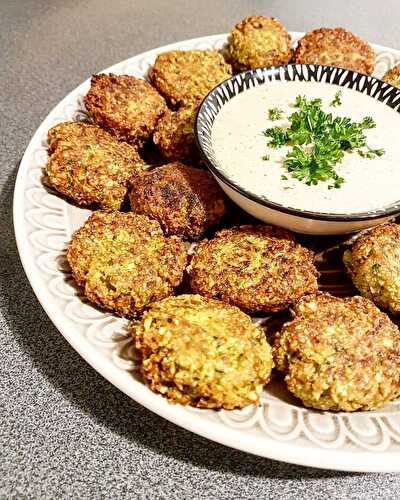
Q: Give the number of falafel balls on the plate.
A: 13